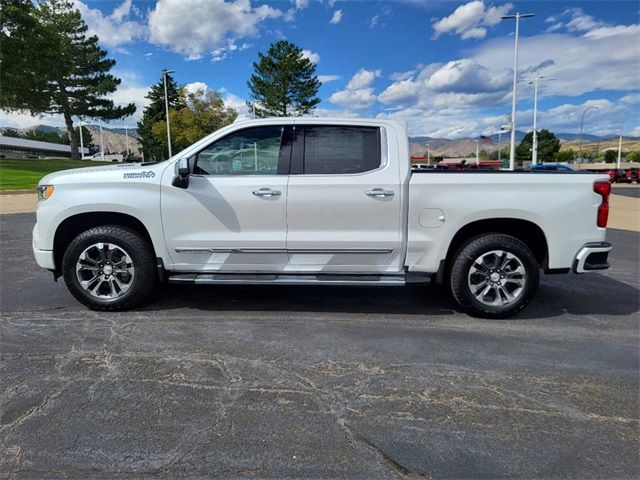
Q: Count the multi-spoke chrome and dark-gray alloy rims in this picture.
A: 2